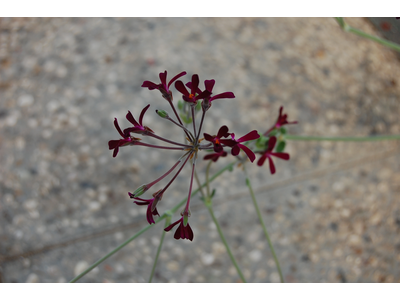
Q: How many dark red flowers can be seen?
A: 12